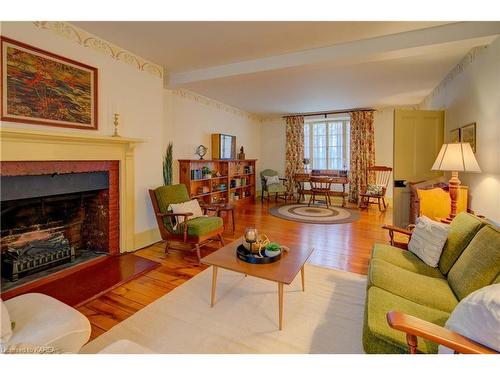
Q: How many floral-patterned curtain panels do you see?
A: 2